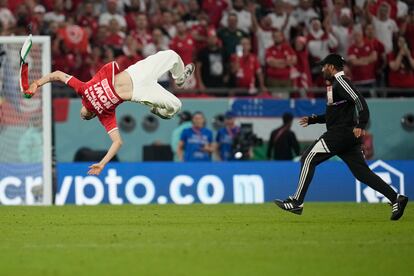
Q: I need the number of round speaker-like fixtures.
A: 4